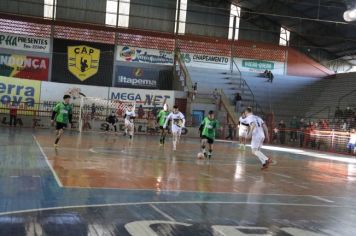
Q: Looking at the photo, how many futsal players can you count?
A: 8